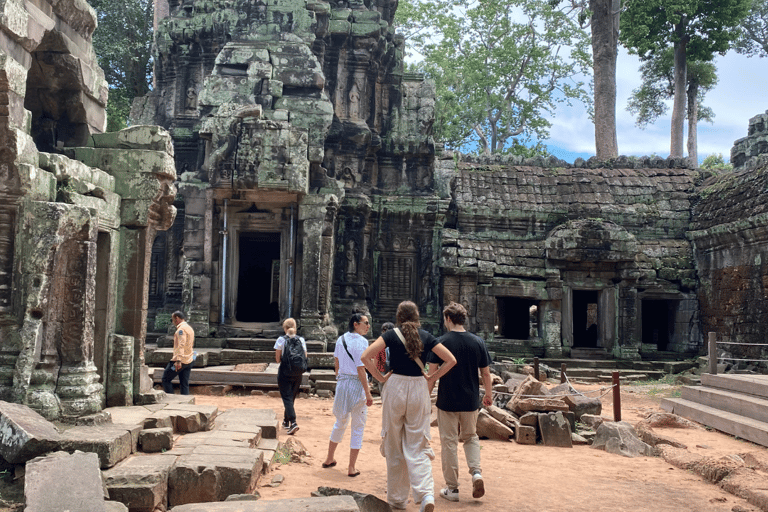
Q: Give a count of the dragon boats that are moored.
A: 0